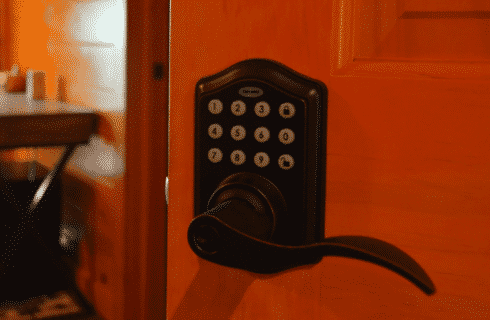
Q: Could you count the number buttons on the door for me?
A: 10